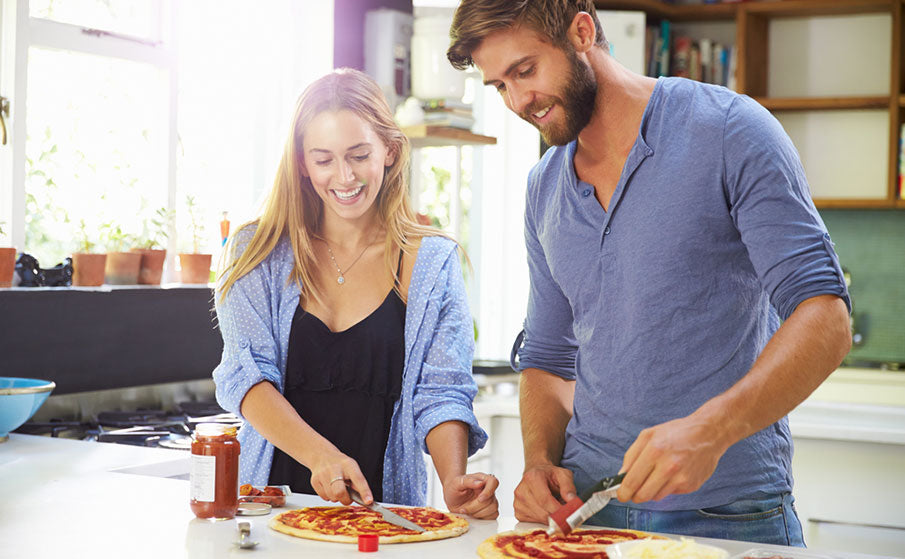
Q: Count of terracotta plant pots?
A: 5